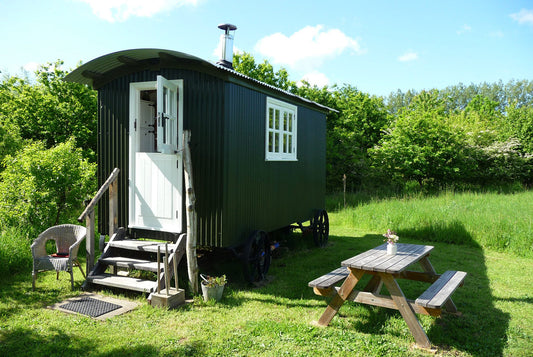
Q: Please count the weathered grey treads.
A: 3